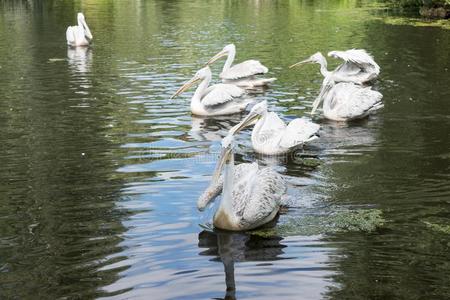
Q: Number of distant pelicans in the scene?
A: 1